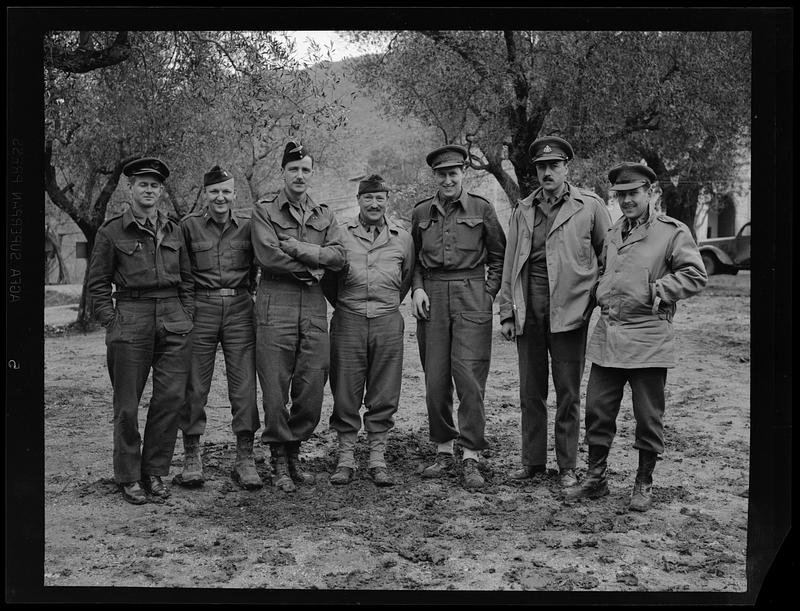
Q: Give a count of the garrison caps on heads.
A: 3